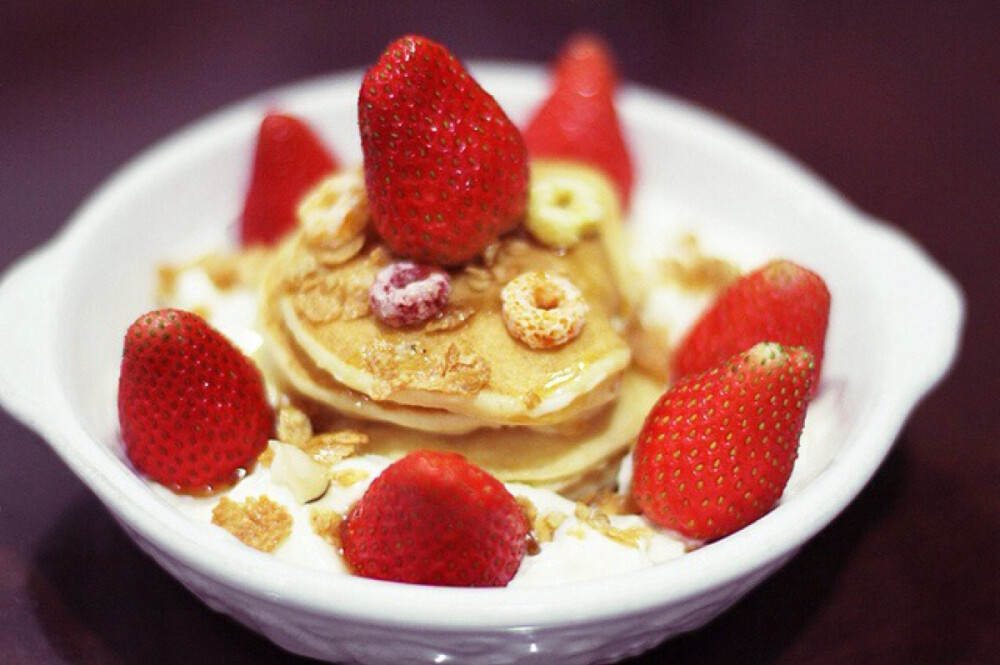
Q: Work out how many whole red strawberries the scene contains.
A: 7